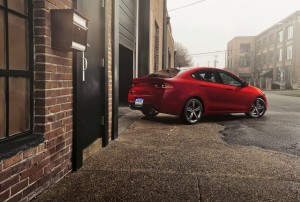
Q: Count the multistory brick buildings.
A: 2